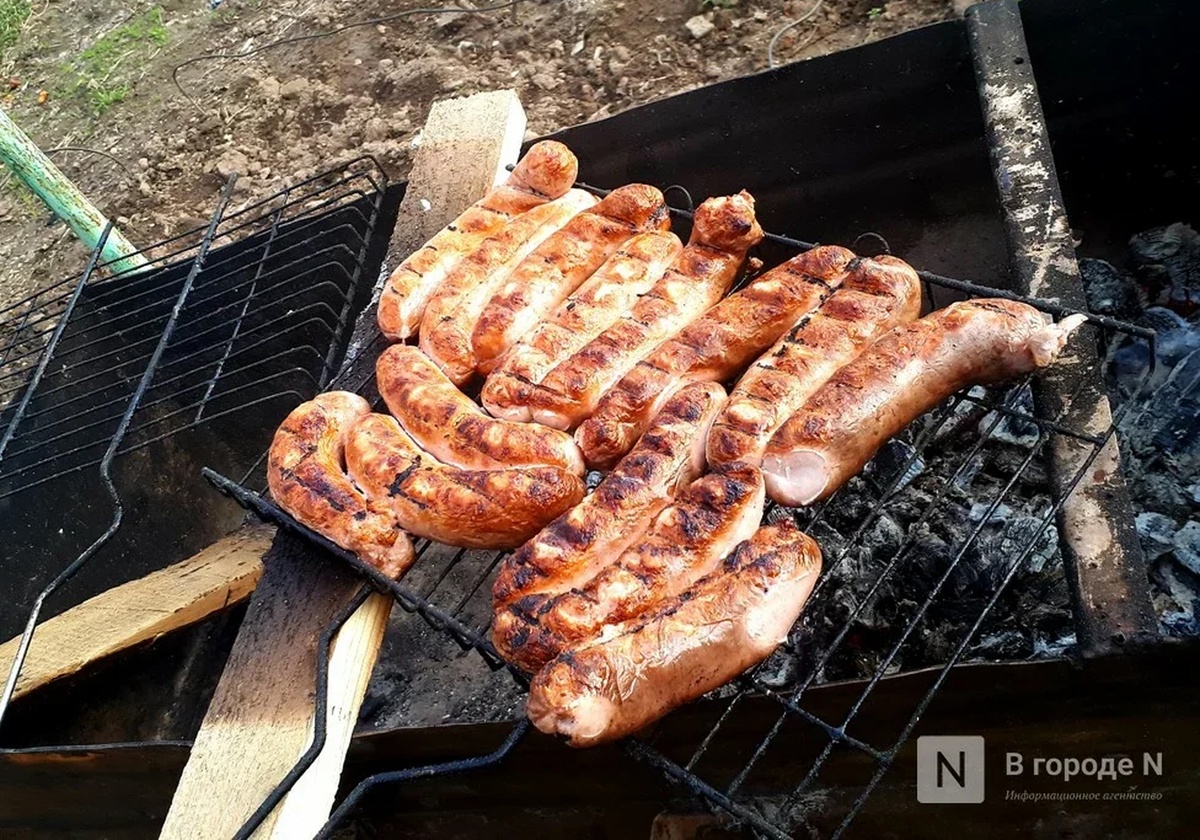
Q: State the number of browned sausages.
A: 14